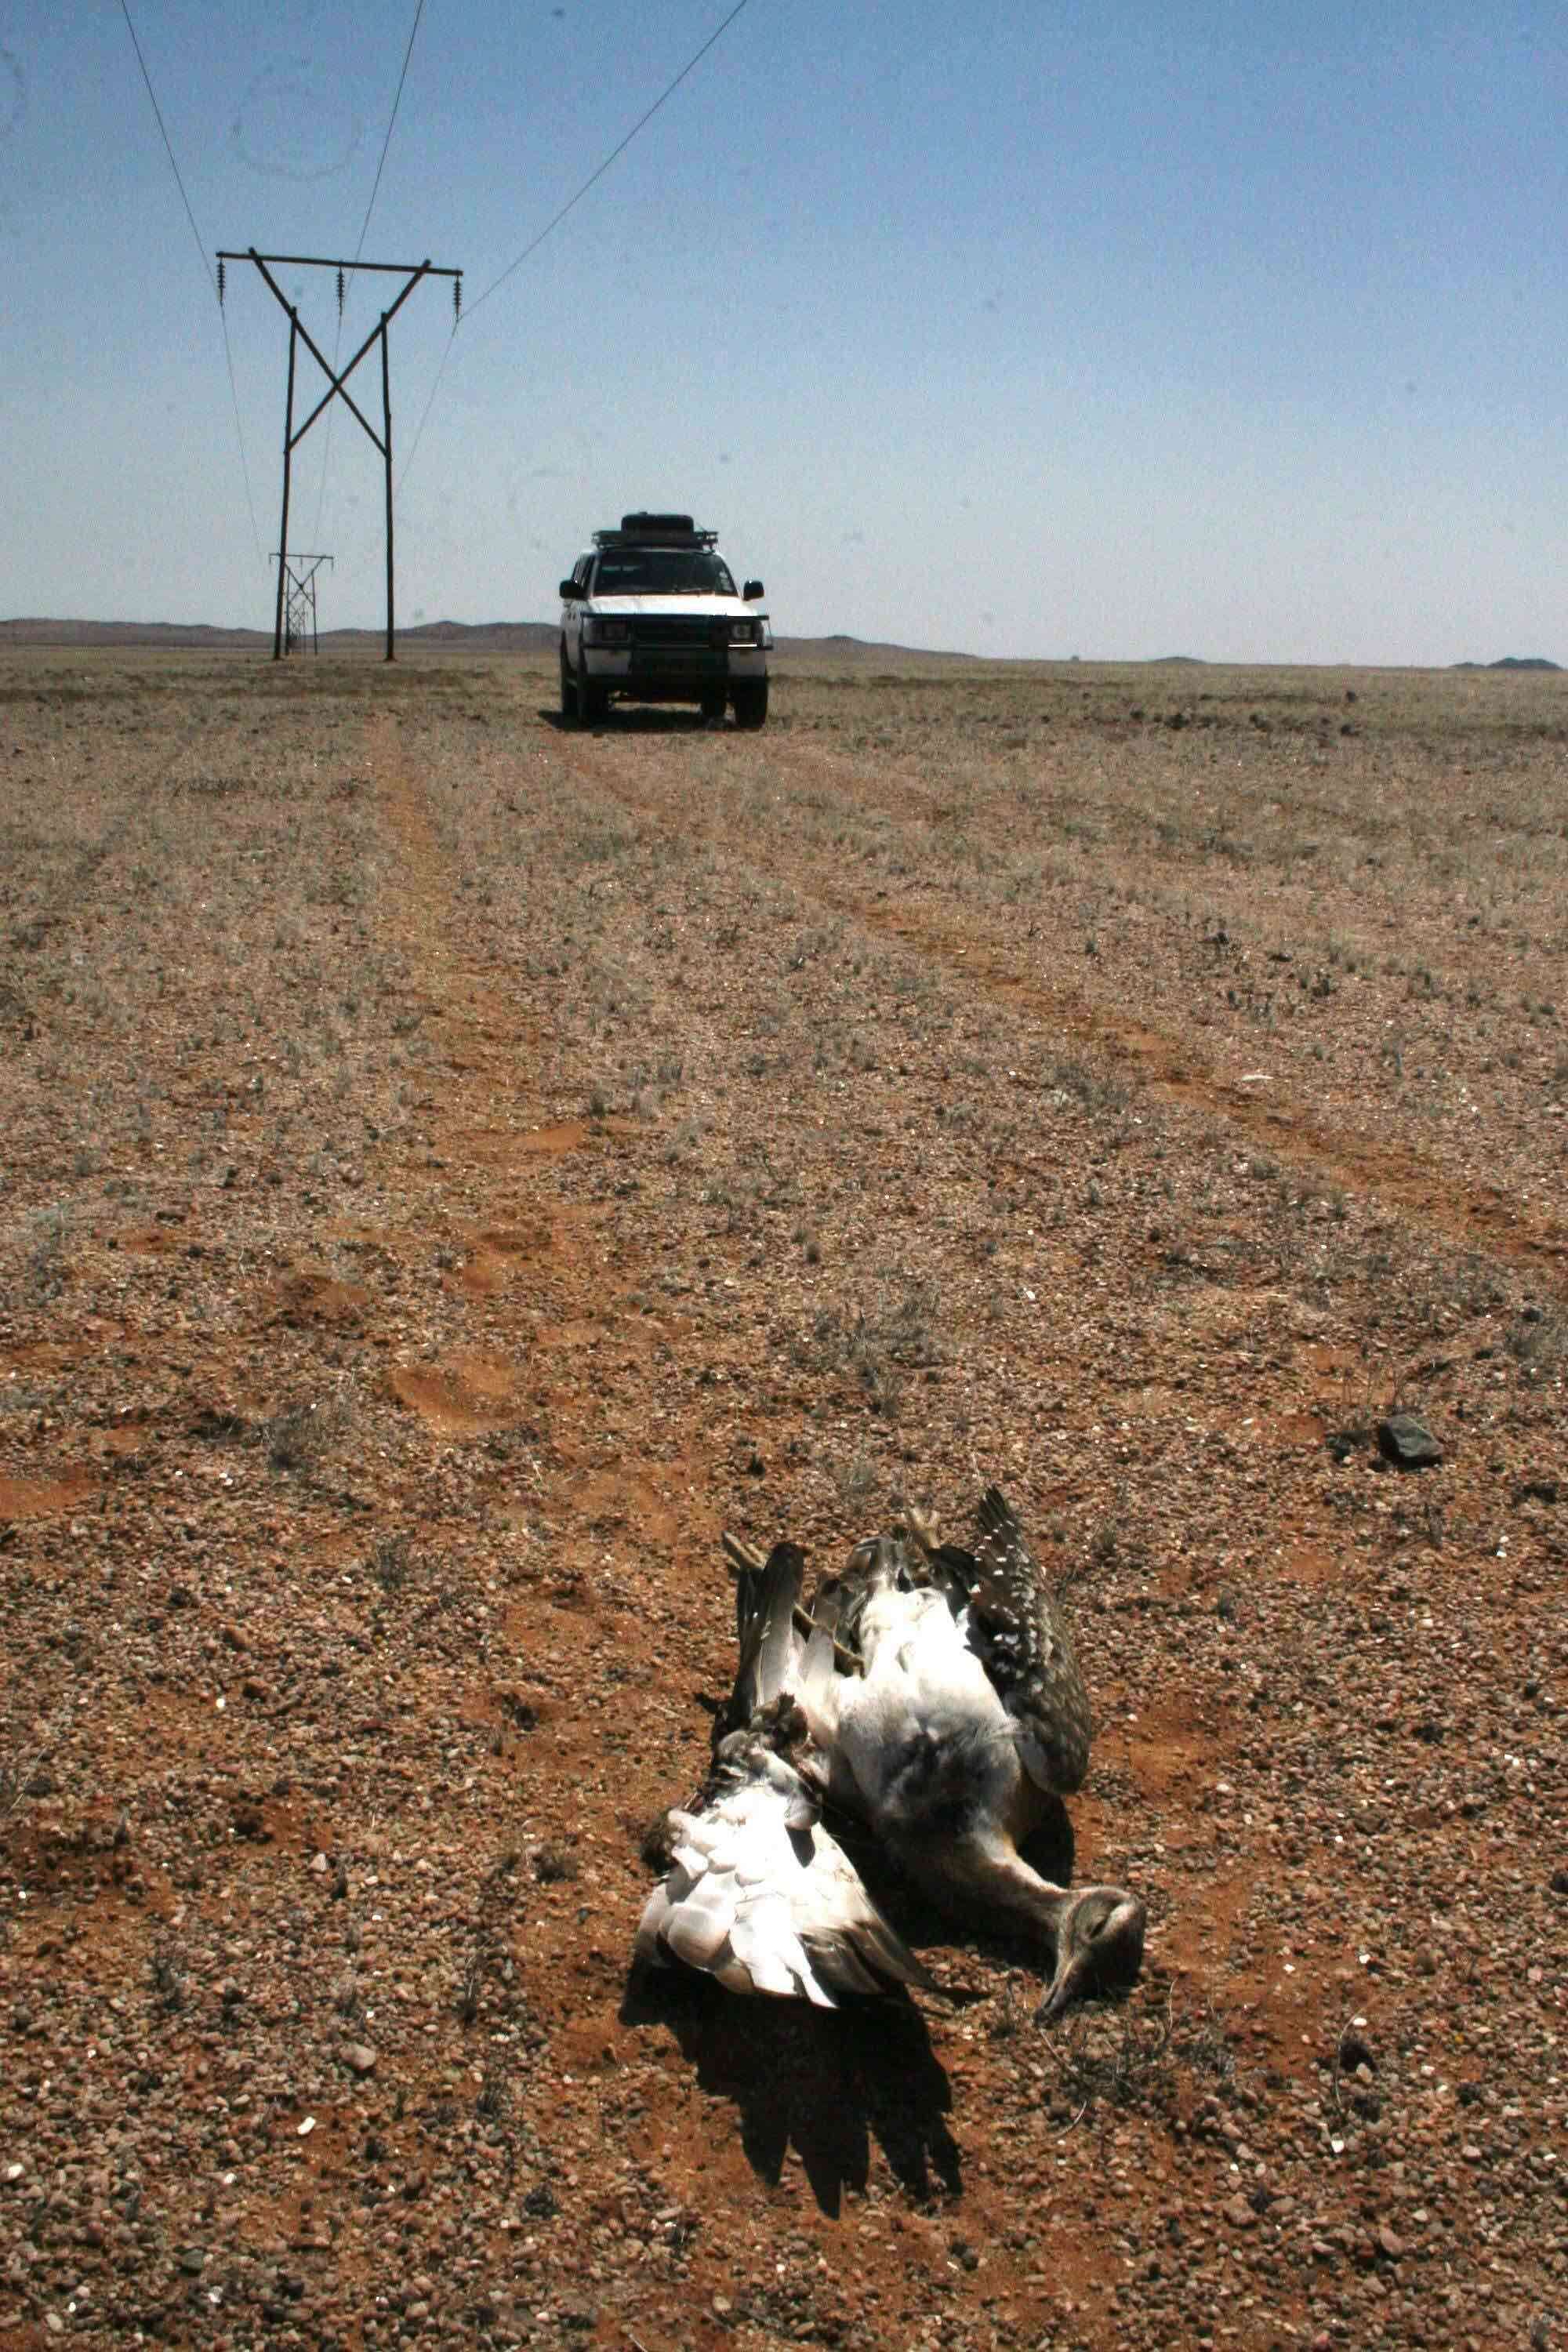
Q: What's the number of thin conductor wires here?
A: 3